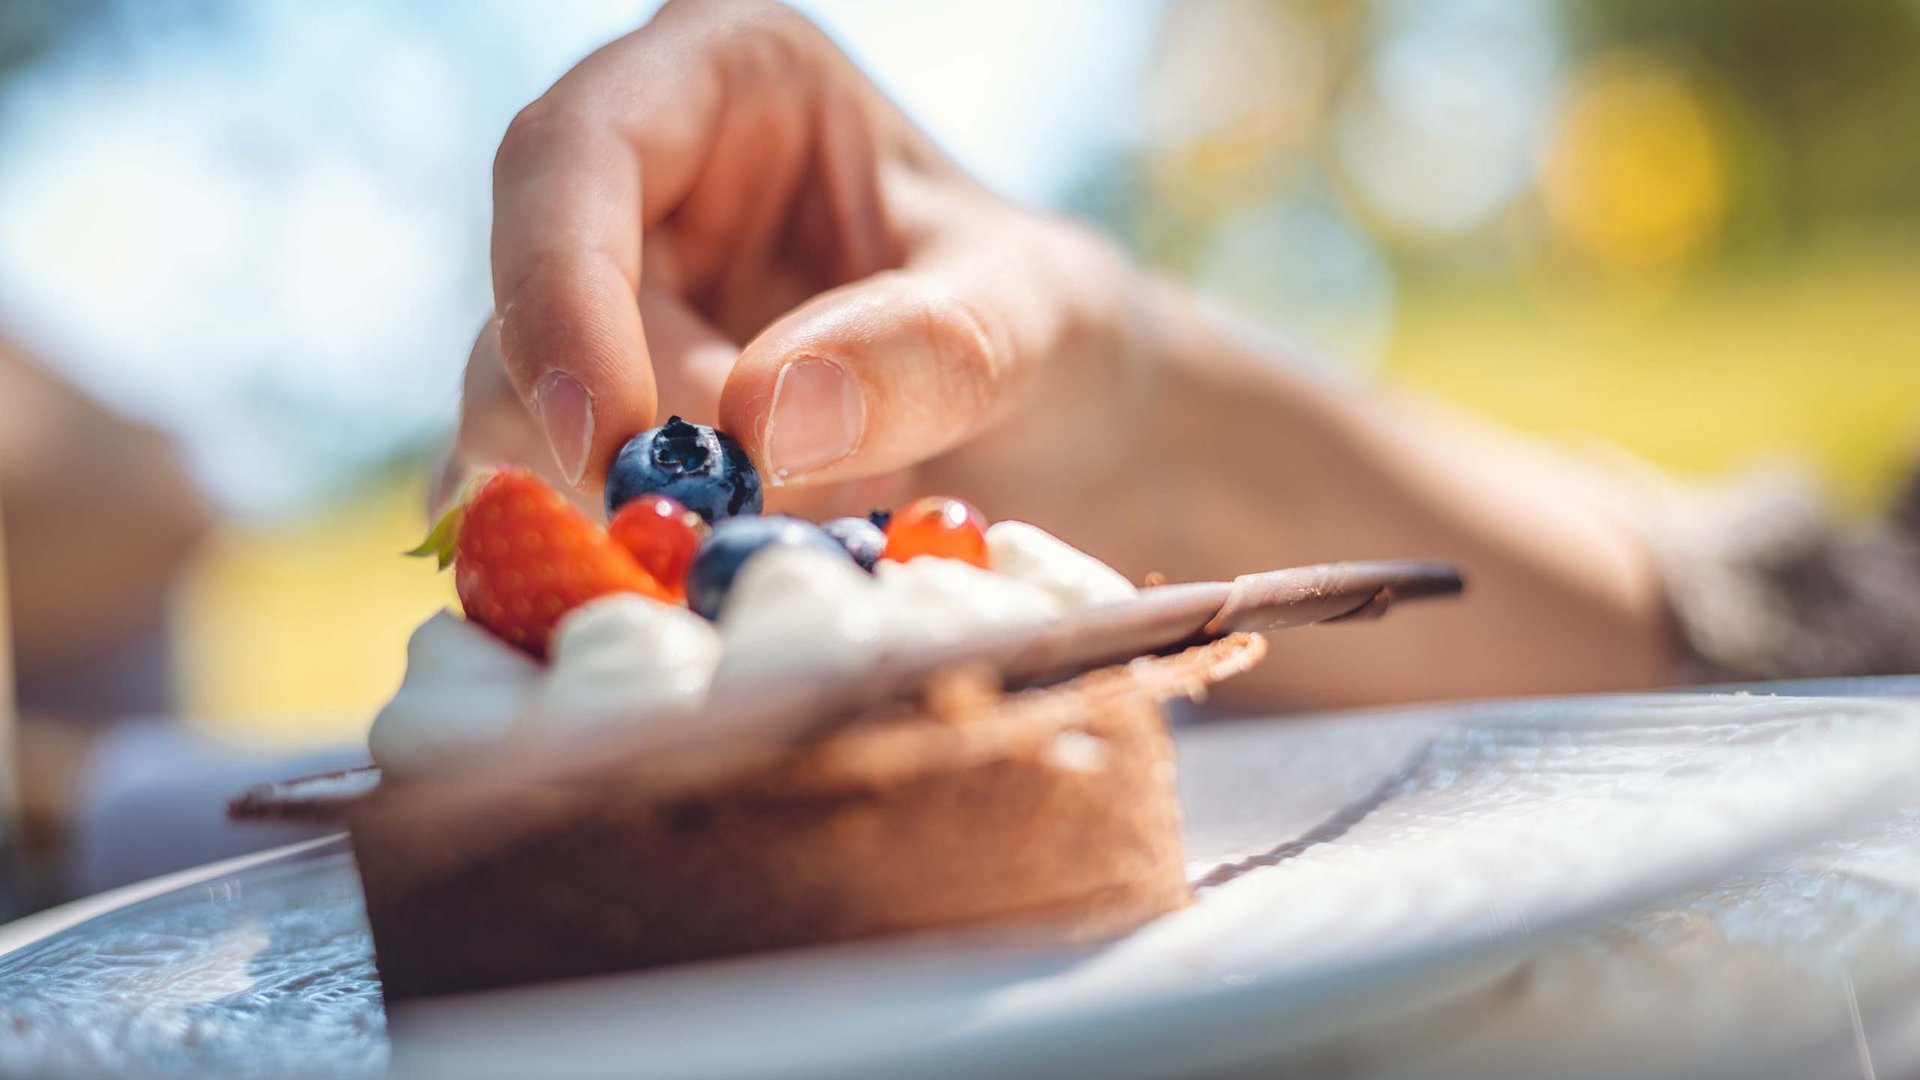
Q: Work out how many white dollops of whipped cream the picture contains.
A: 5